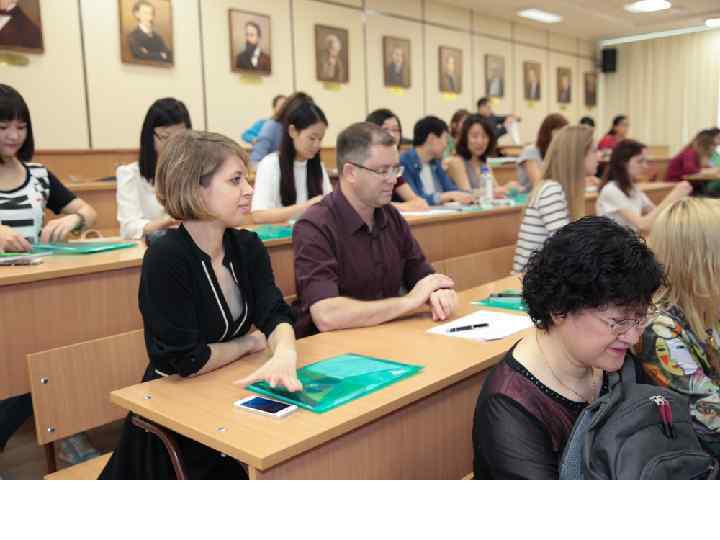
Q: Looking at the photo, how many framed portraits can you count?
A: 10